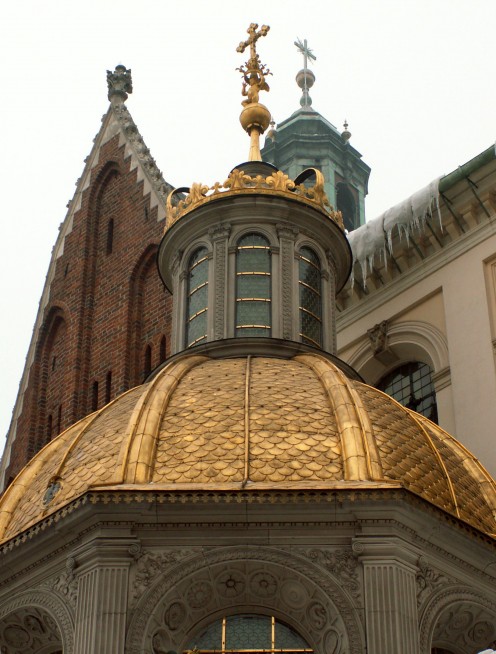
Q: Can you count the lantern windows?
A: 3